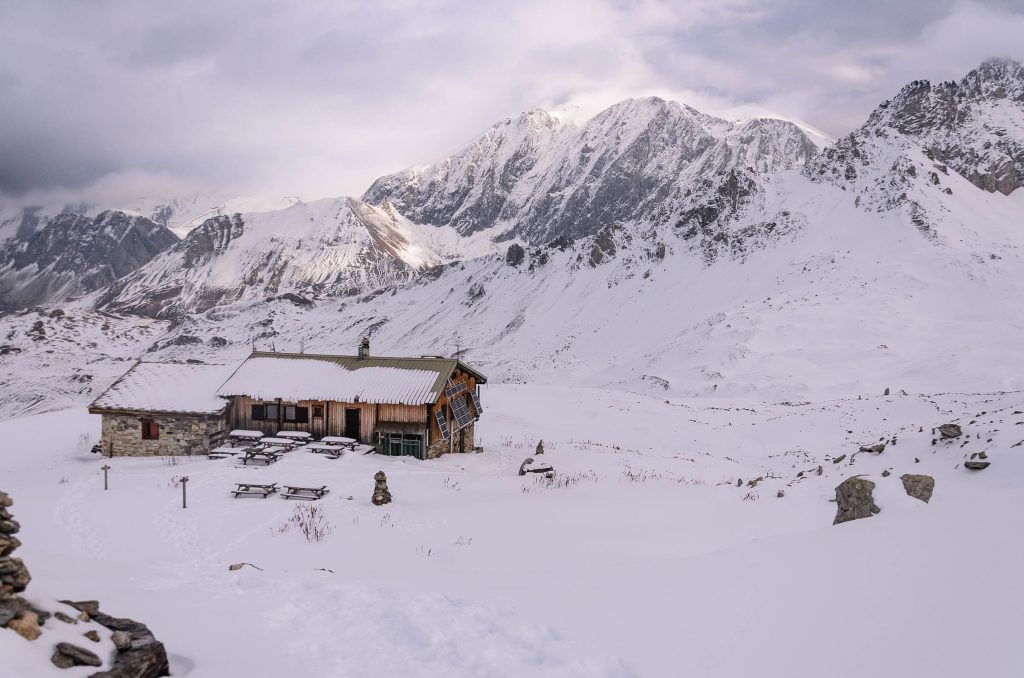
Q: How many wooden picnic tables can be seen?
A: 9